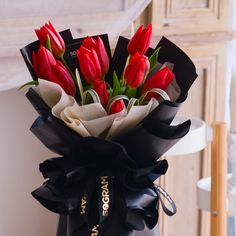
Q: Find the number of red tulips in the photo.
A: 10